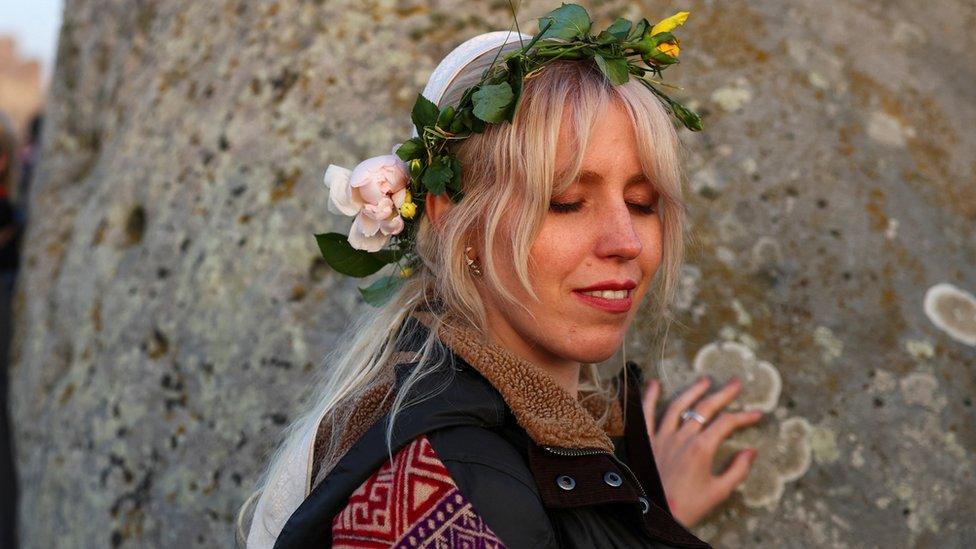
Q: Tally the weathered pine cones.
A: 0